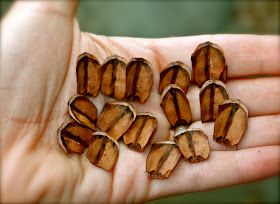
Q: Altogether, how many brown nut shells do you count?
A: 15